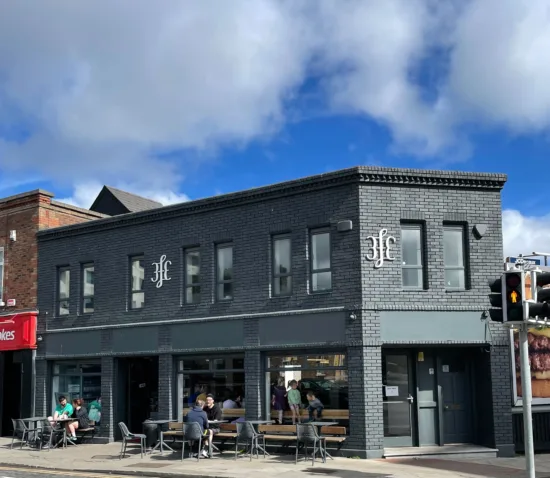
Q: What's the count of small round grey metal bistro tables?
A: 6